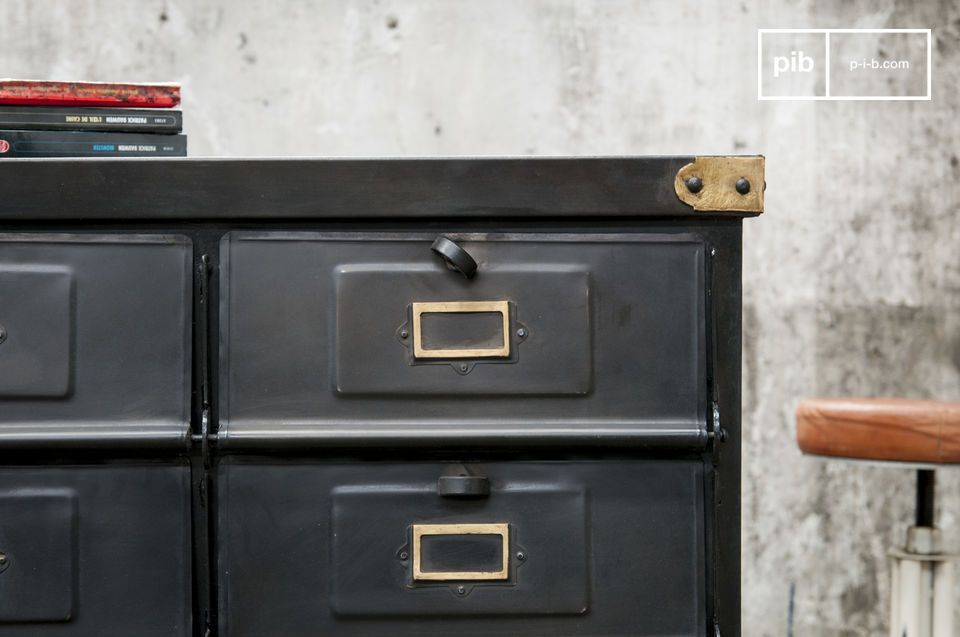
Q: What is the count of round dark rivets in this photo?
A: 2